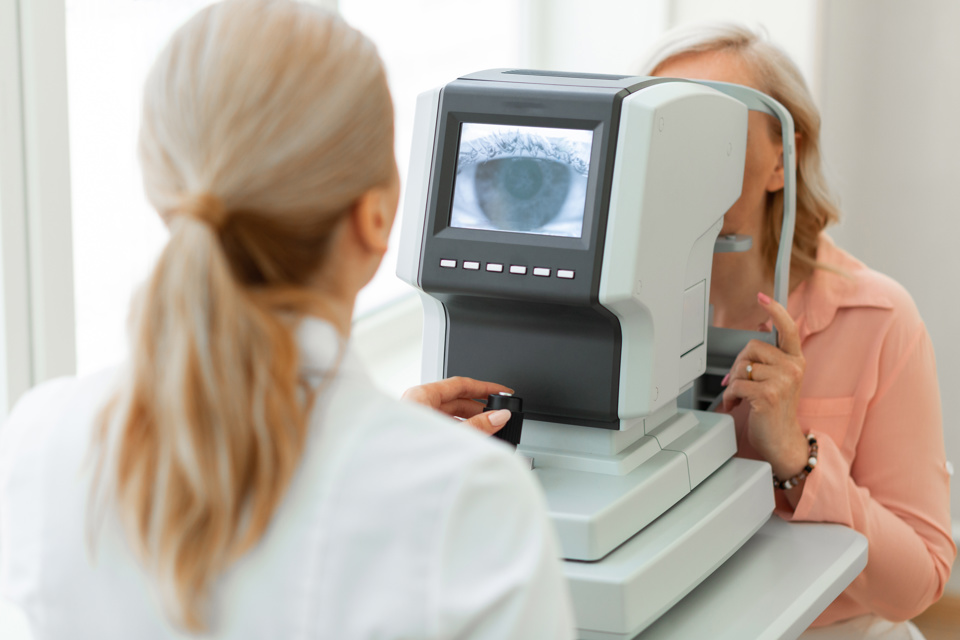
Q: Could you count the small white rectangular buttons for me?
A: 6